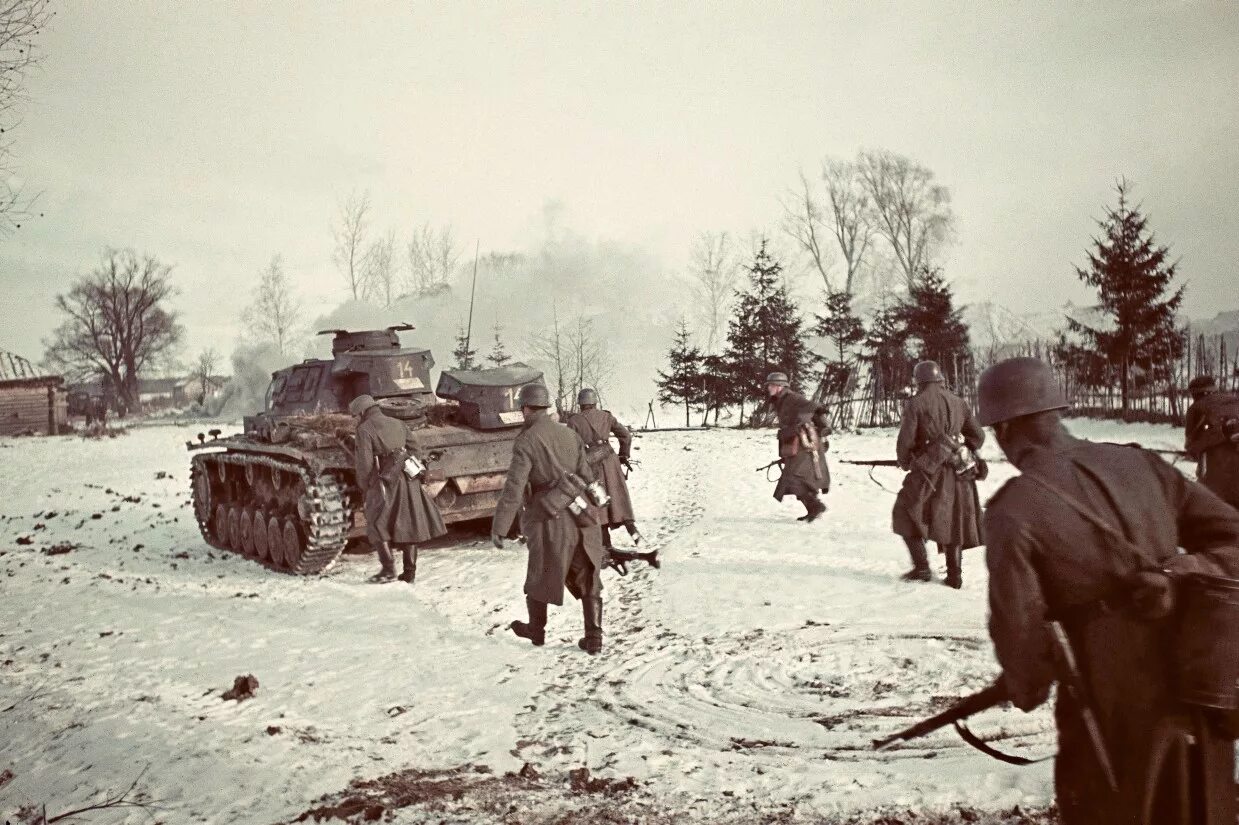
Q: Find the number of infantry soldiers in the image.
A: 7